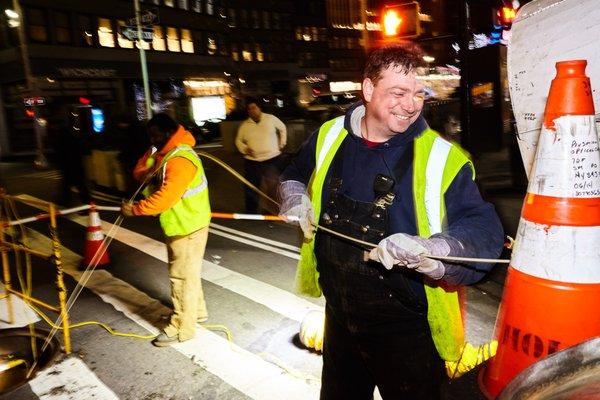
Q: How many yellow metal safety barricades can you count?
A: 1